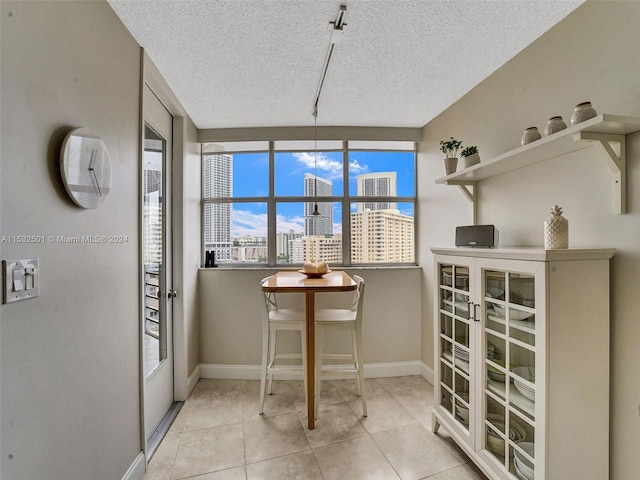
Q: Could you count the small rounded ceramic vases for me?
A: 3